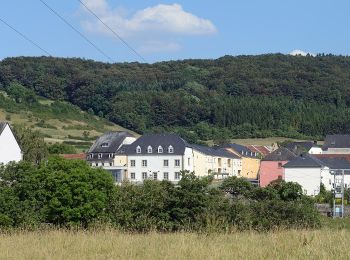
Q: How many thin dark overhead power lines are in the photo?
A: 3